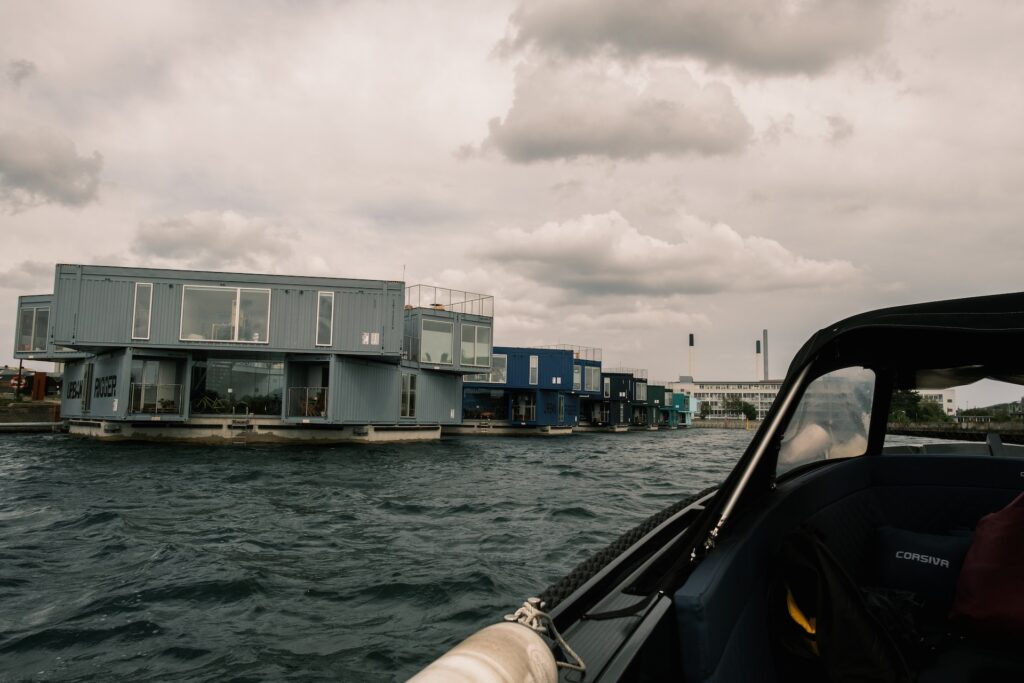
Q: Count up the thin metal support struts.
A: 1